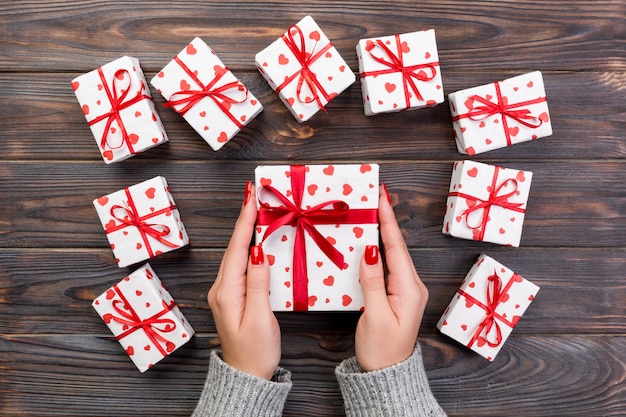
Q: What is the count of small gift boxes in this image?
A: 9